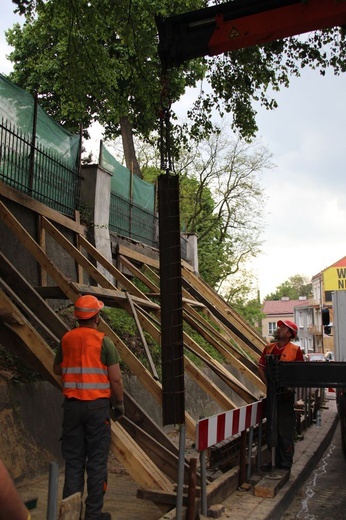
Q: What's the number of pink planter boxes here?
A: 0